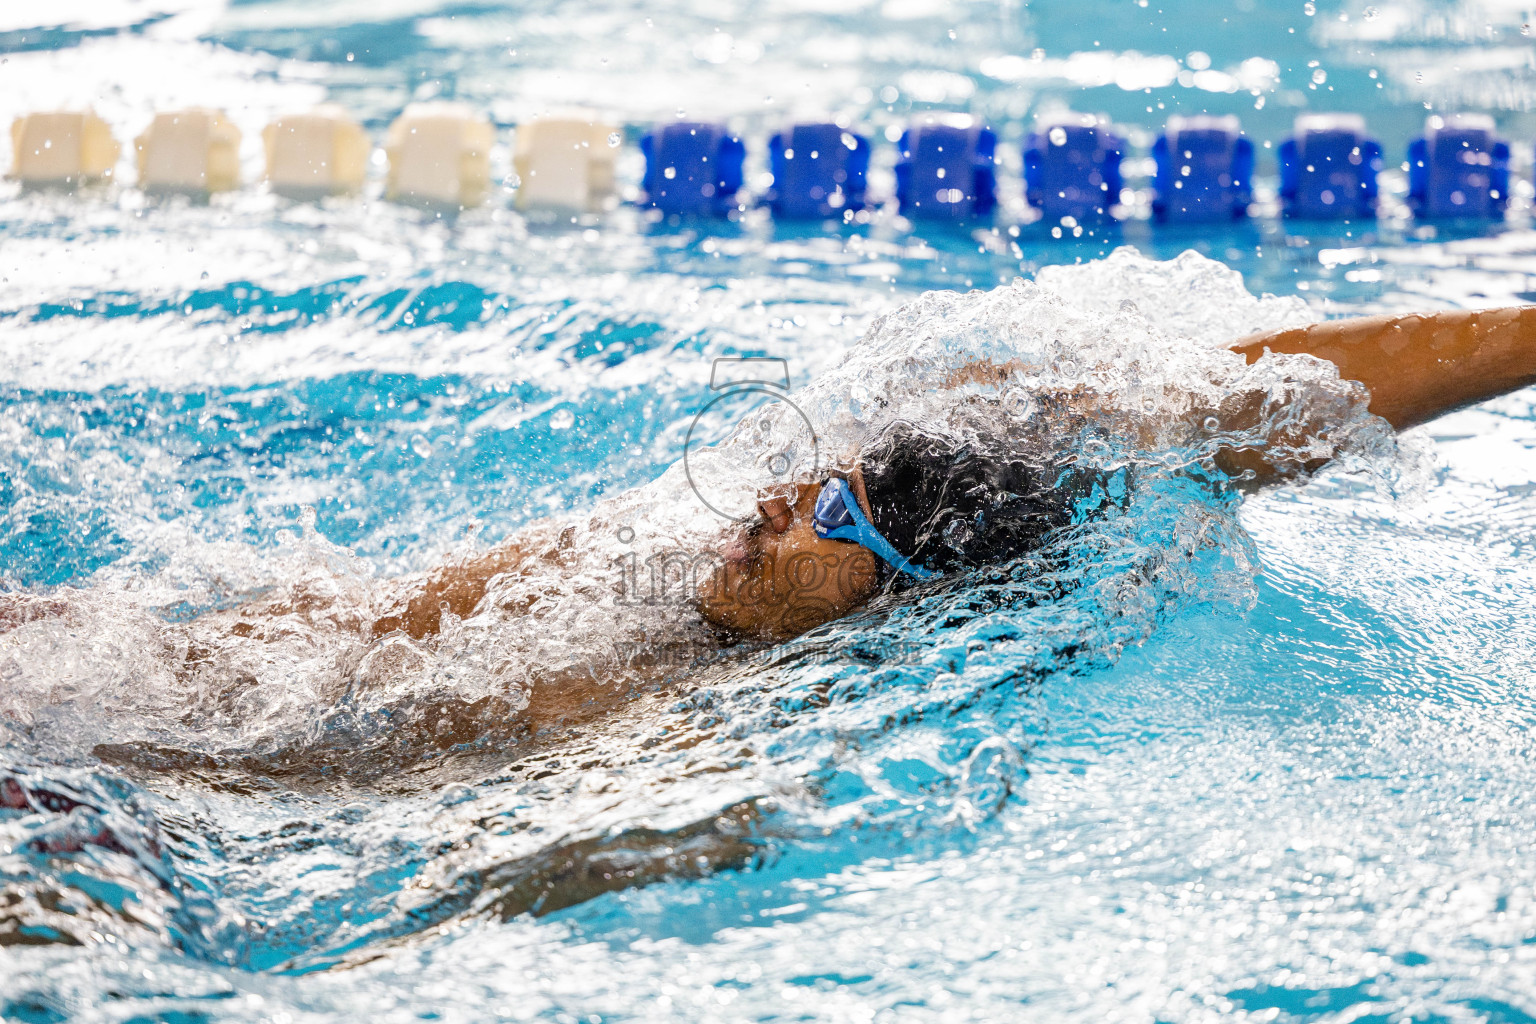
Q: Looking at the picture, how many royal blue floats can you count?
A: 7